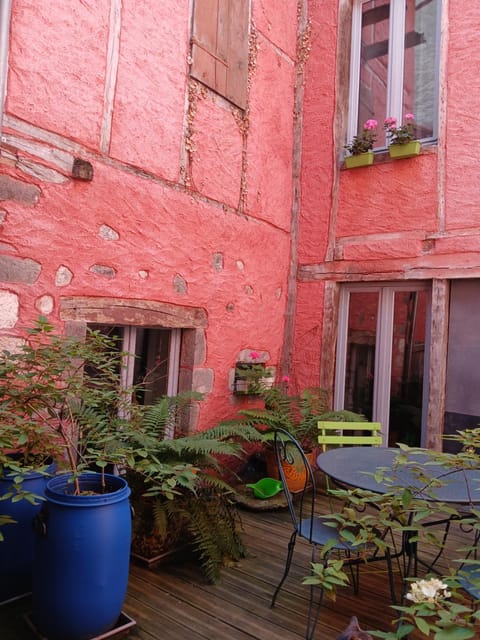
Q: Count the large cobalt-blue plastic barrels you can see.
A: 2